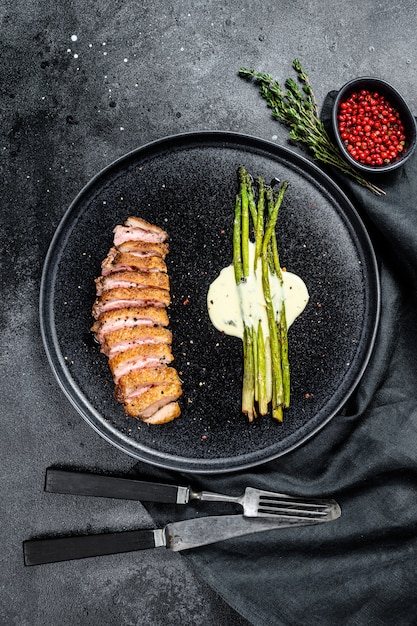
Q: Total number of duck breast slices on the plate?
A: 11